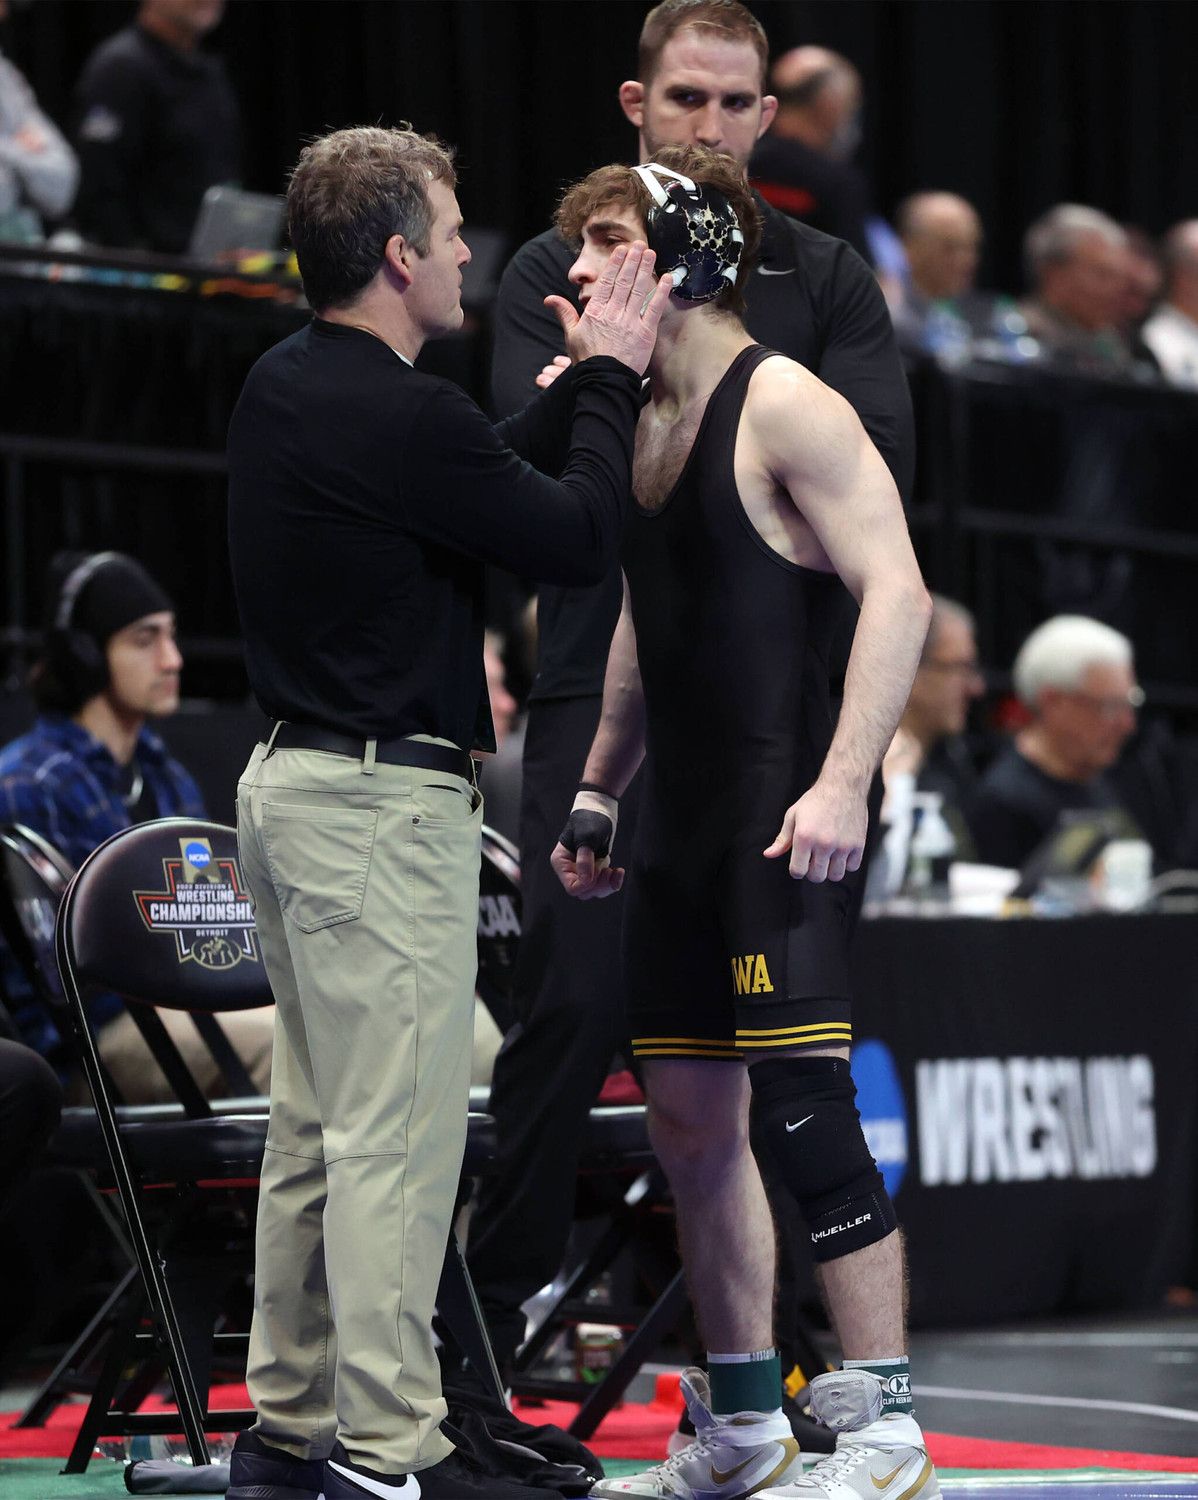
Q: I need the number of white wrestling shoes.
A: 2